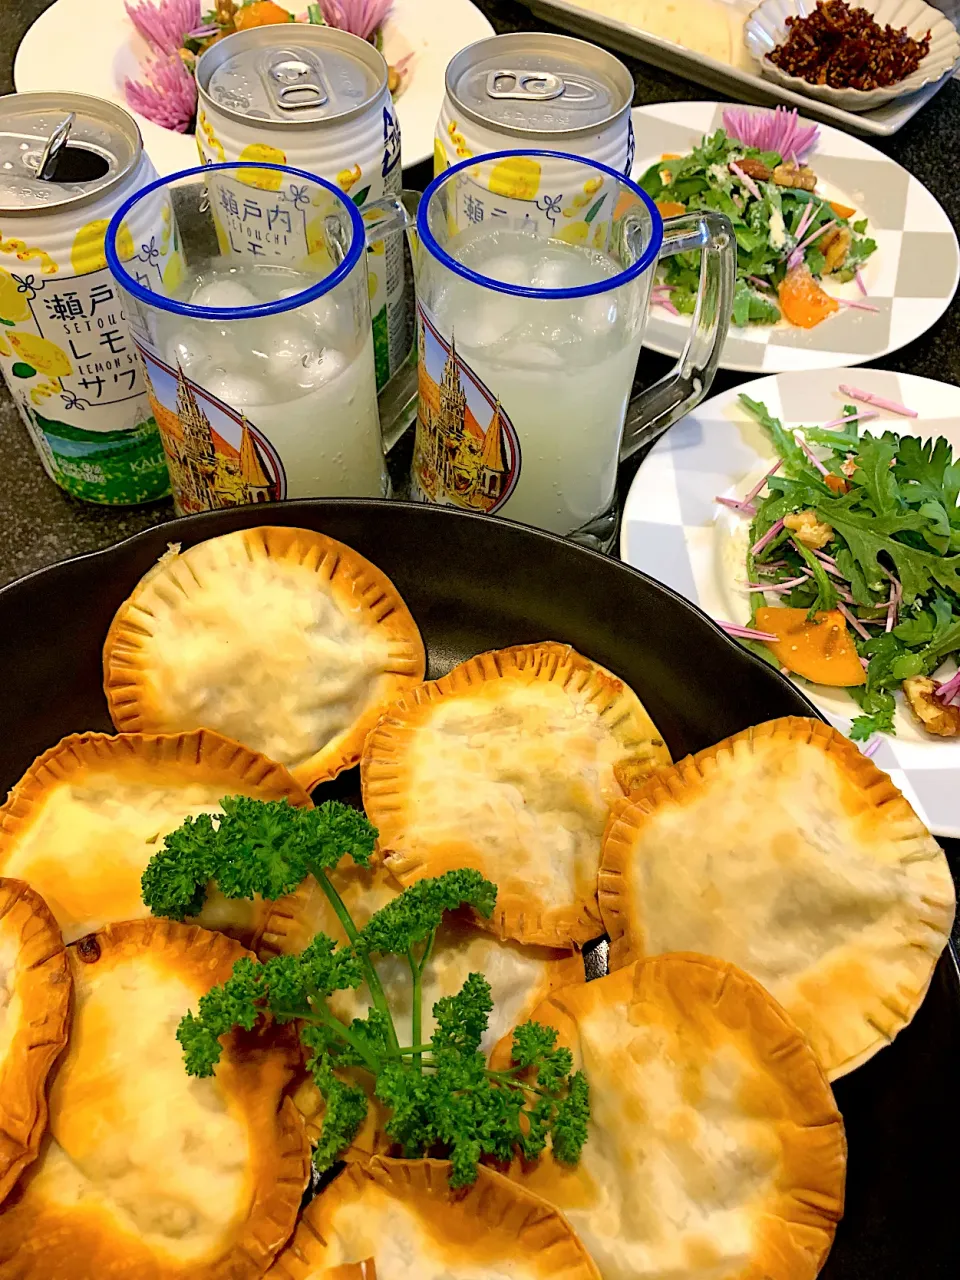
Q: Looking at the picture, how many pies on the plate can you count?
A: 9